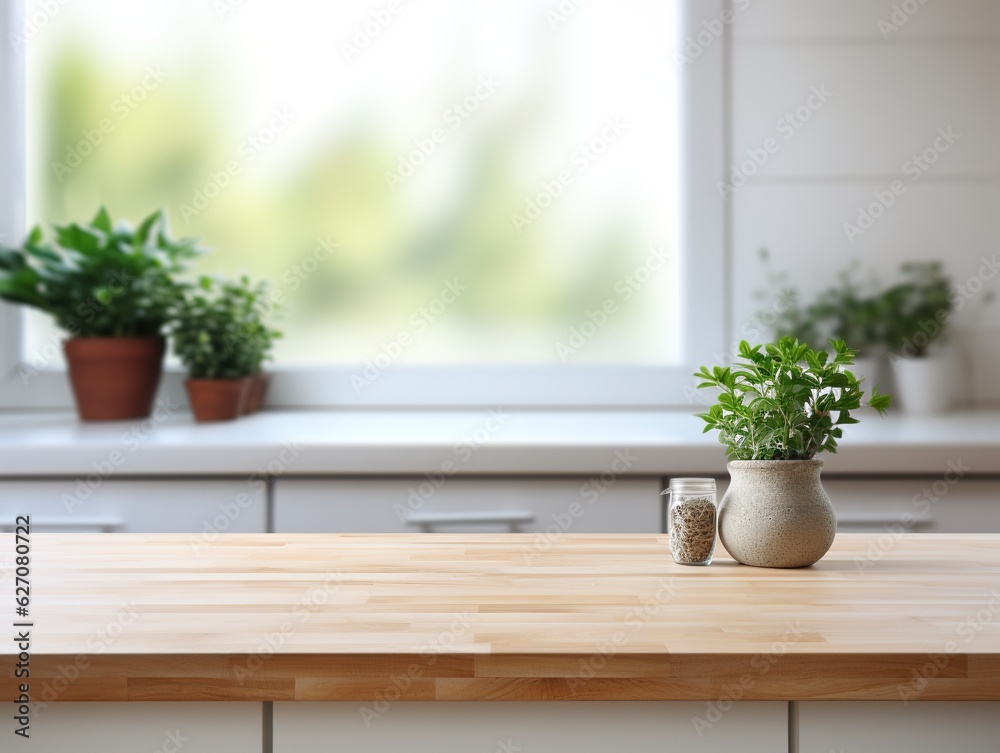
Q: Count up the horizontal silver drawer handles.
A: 3